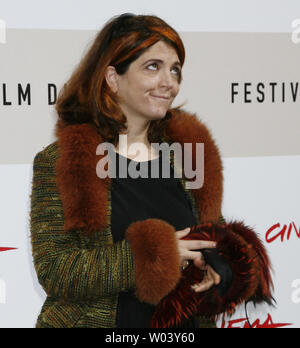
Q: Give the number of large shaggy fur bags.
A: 1